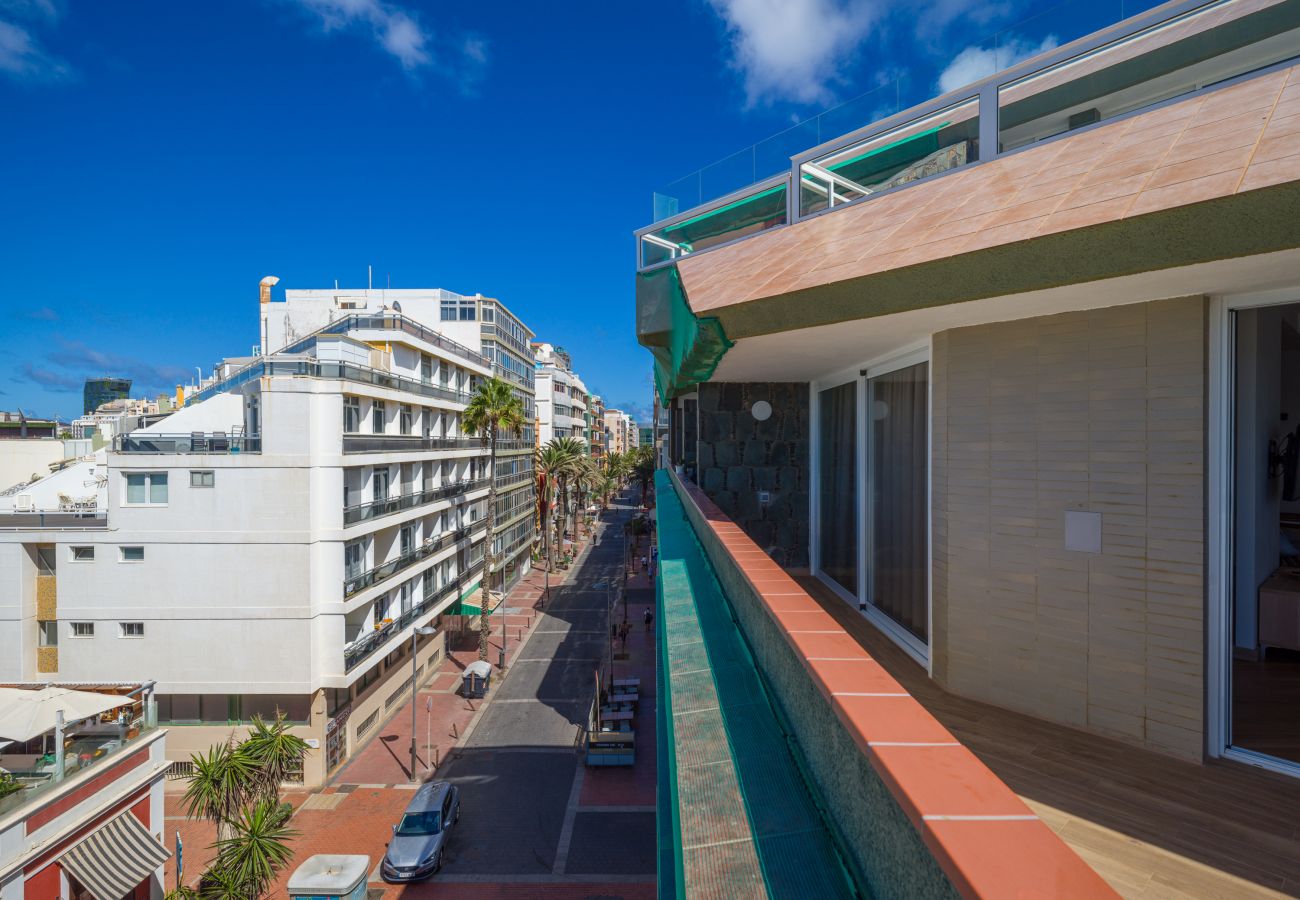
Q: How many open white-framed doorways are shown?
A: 1